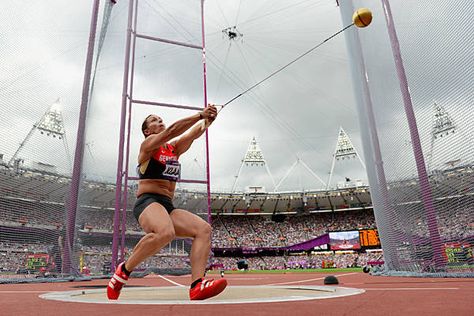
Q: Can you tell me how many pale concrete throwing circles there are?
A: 1